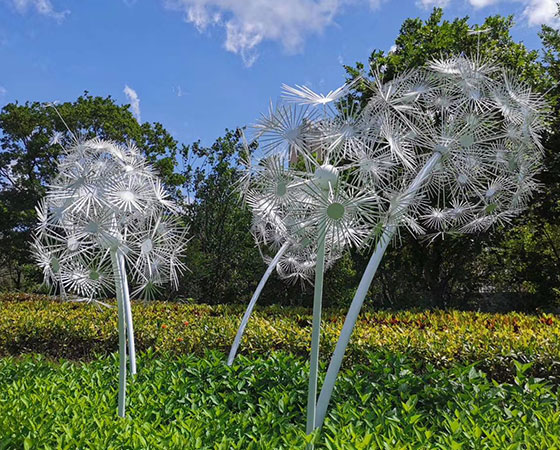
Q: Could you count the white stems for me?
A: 5